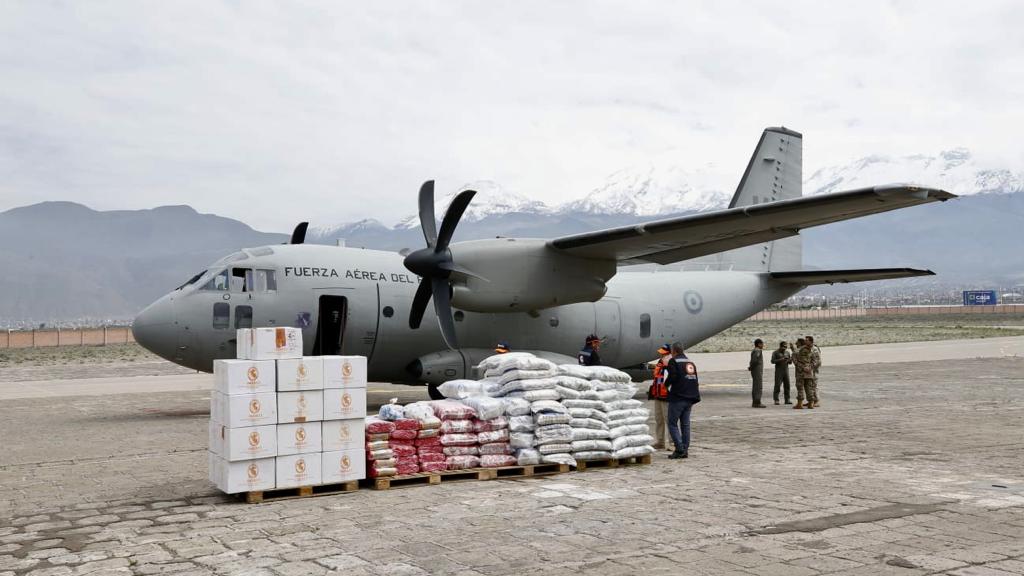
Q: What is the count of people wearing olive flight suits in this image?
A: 2